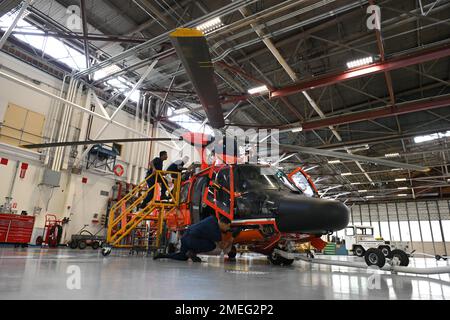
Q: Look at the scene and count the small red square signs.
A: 3